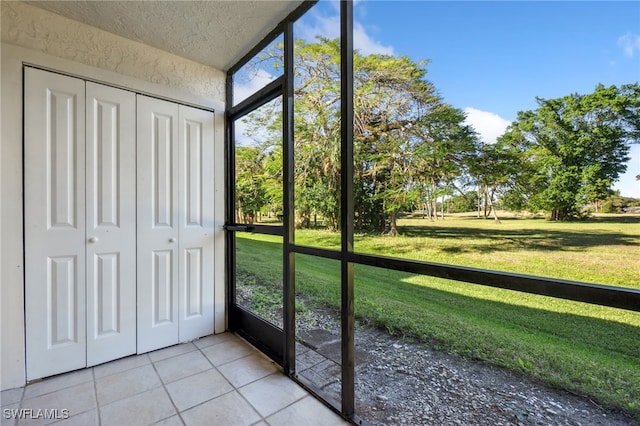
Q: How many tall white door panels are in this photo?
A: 4